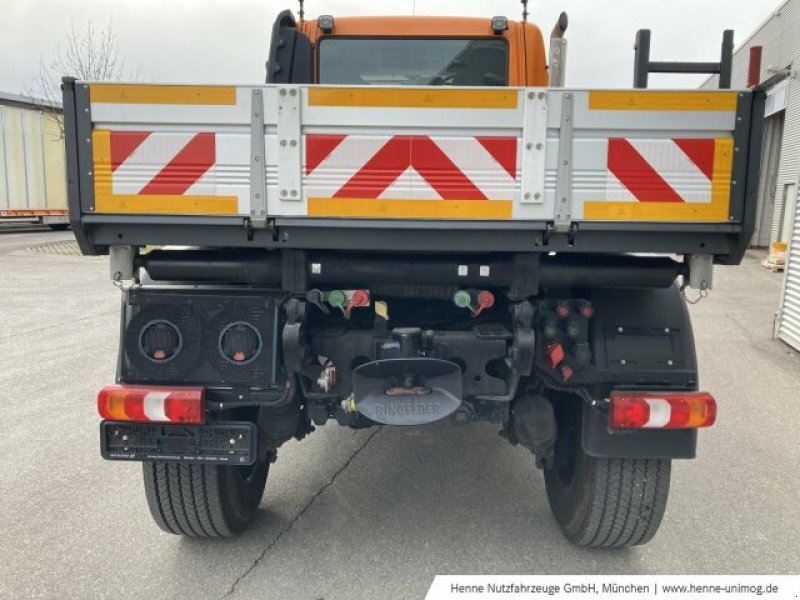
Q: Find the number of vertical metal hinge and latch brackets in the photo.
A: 4